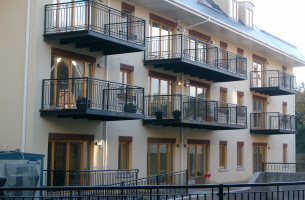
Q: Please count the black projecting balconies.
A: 6